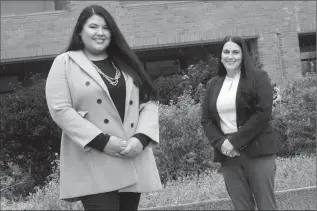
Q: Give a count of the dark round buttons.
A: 5